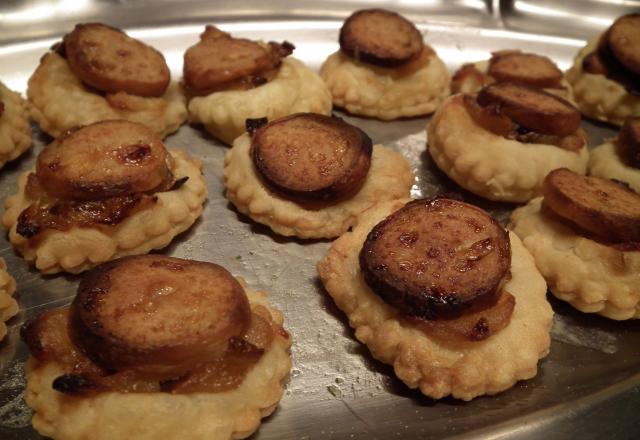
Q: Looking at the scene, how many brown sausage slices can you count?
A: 12